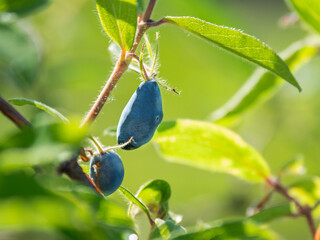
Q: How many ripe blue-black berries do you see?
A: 2